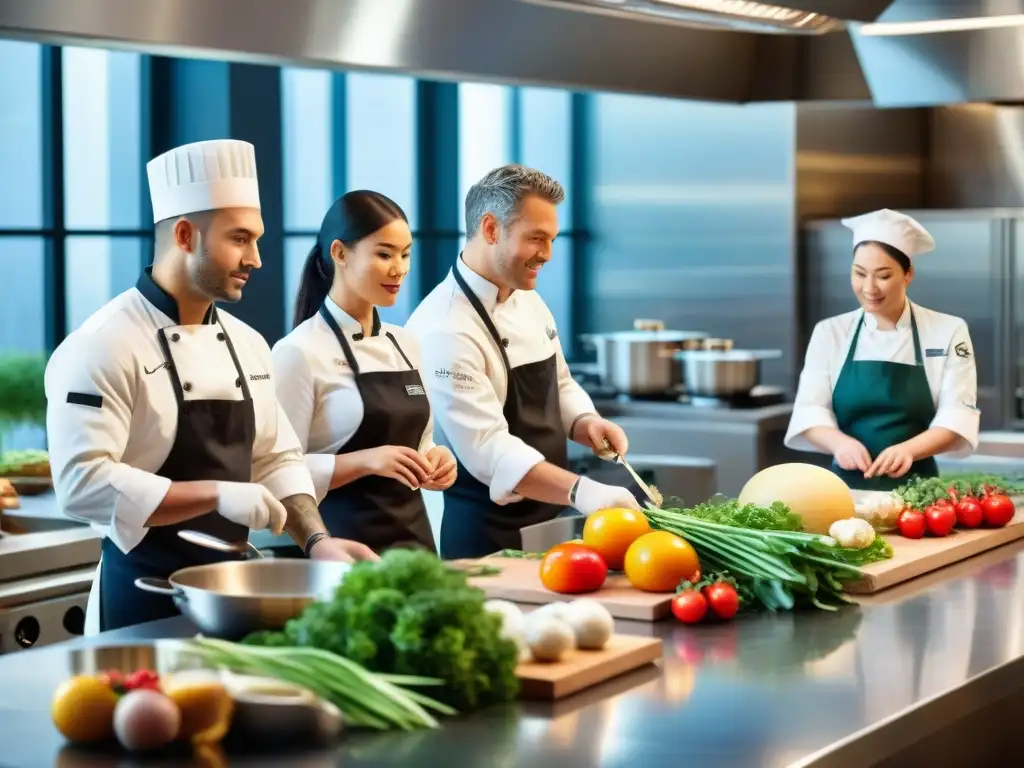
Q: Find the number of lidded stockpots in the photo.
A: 2